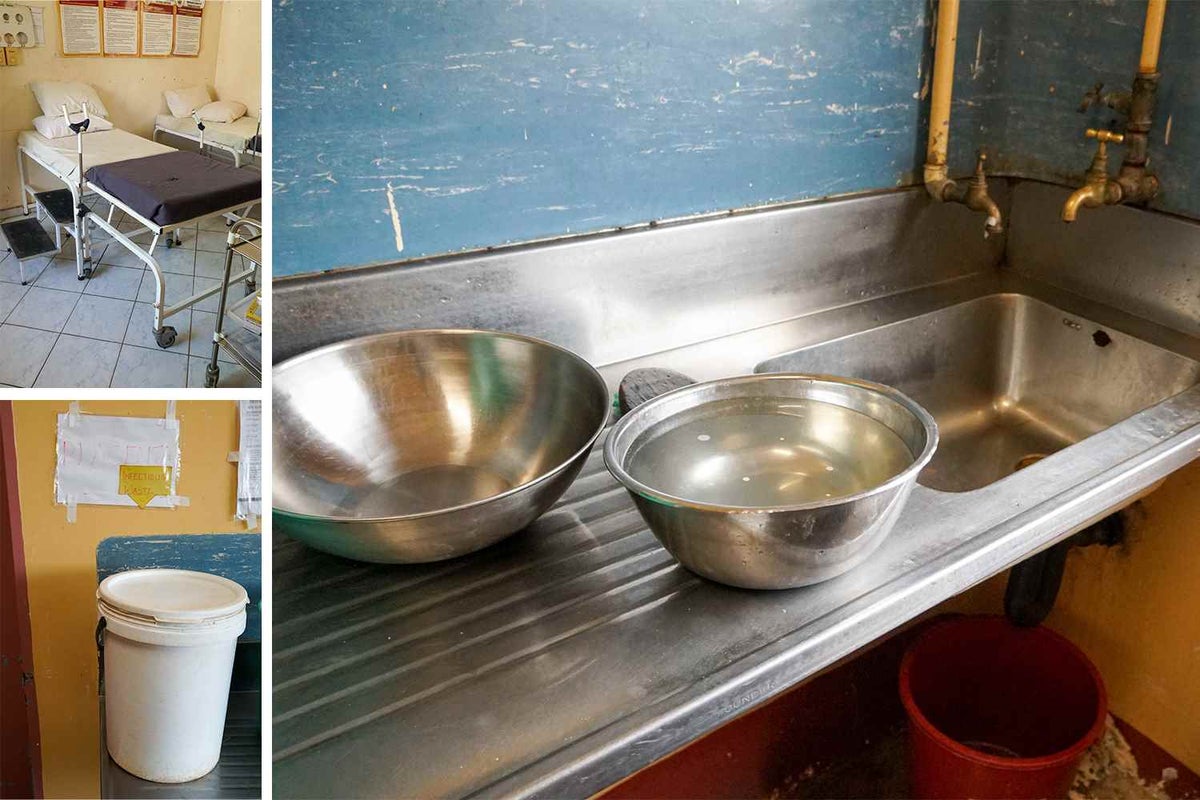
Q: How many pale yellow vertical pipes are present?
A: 2